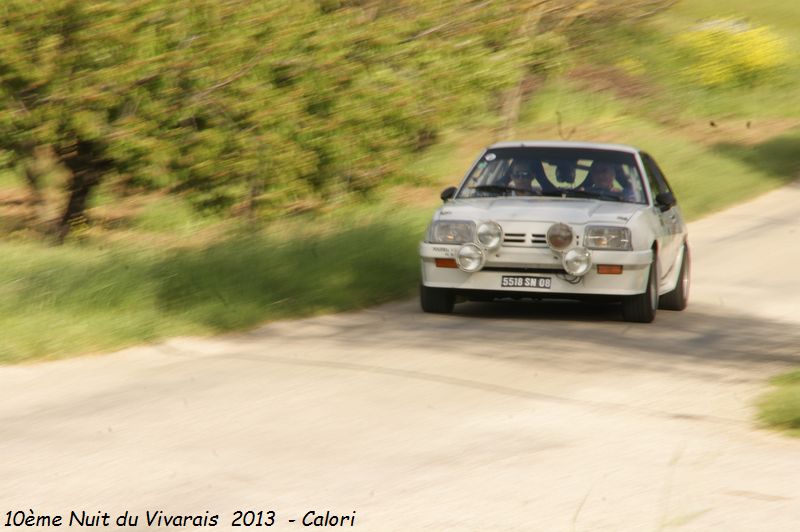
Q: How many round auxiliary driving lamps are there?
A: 4